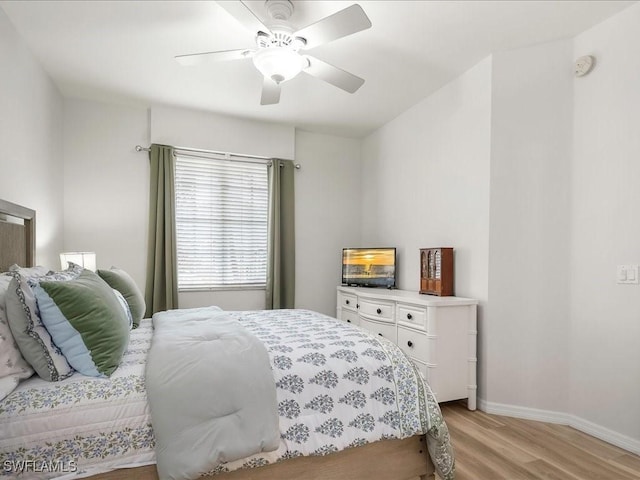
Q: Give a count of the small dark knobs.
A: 7